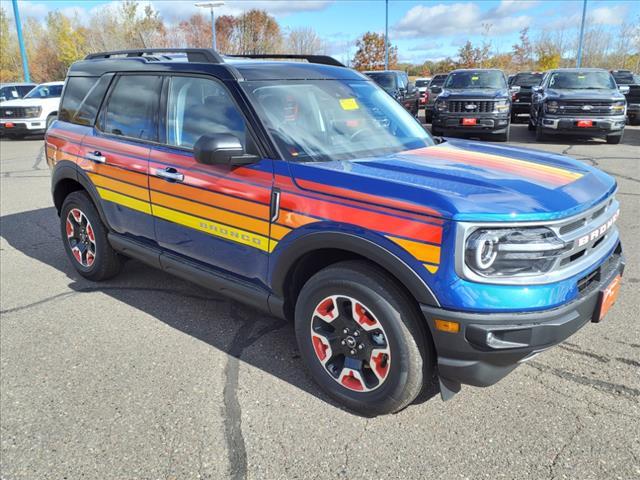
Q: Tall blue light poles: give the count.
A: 4